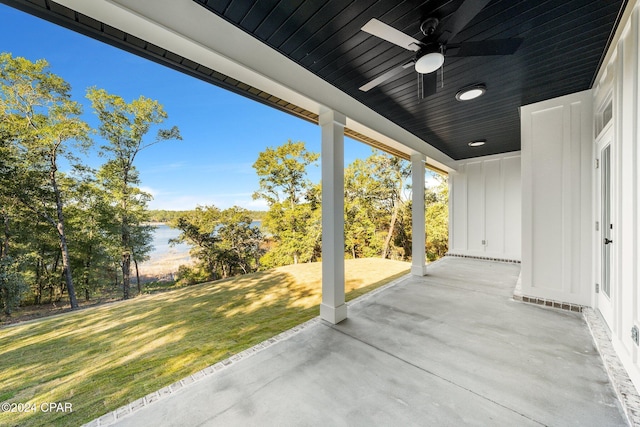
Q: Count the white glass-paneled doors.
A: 1